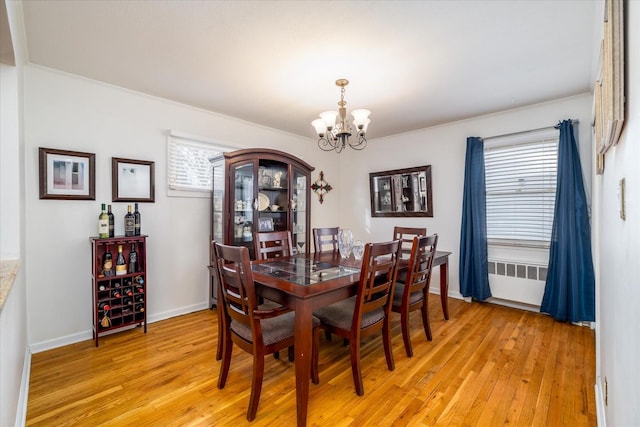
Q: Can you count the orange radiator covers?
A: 0